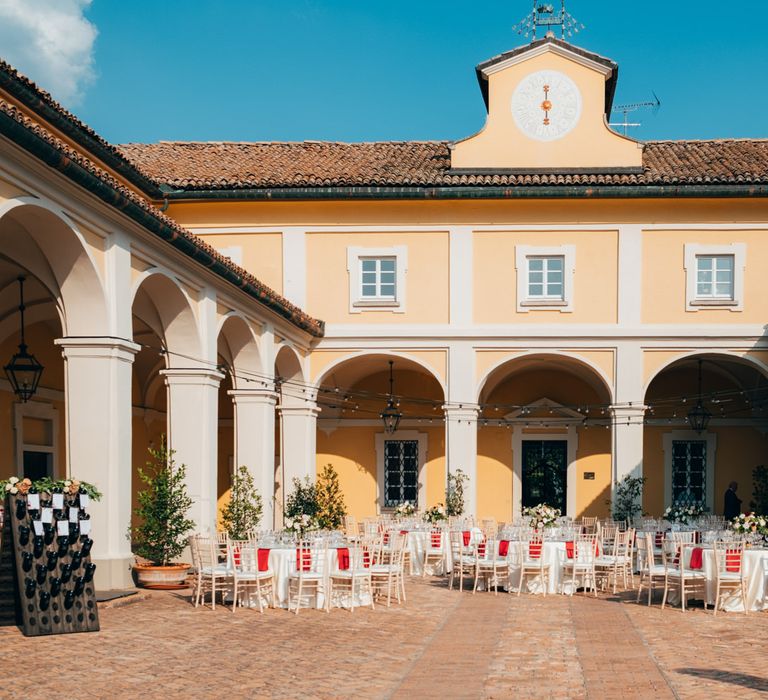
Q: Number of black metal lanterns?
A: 3